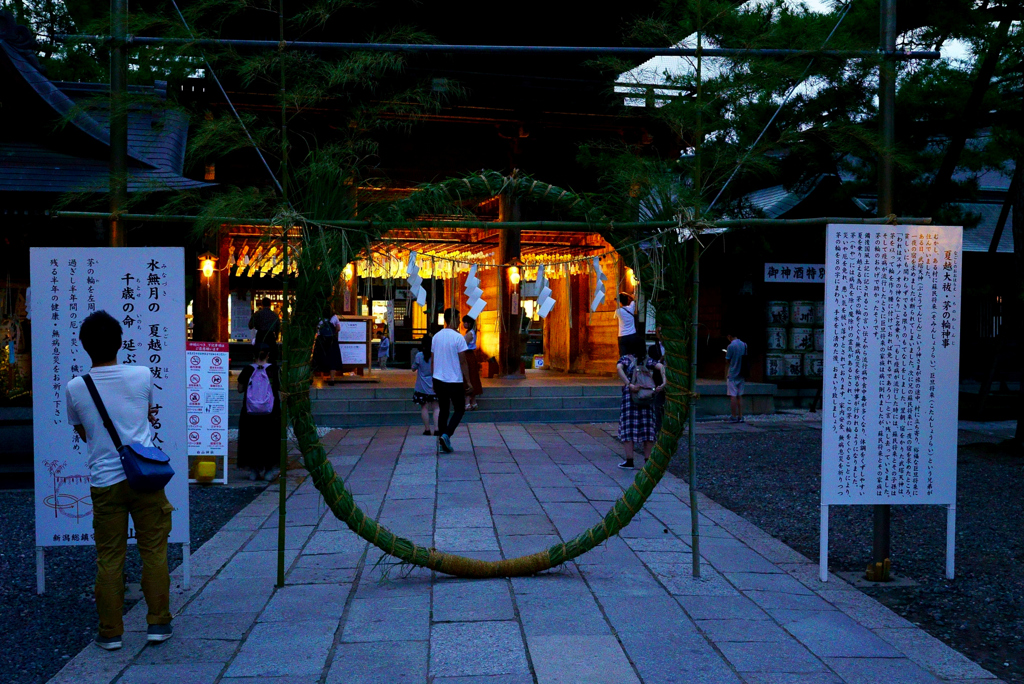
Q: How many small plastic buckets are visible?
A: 1